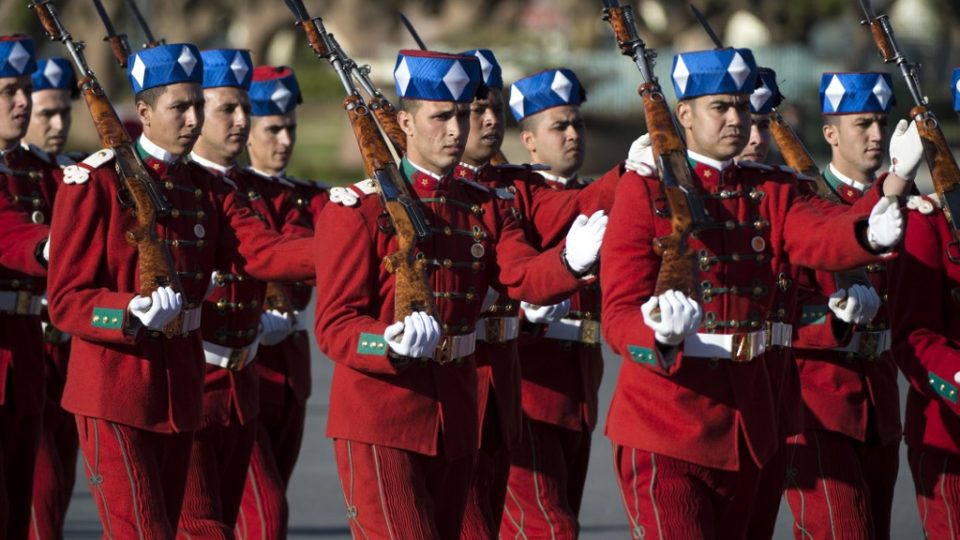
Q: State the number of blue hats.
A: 12